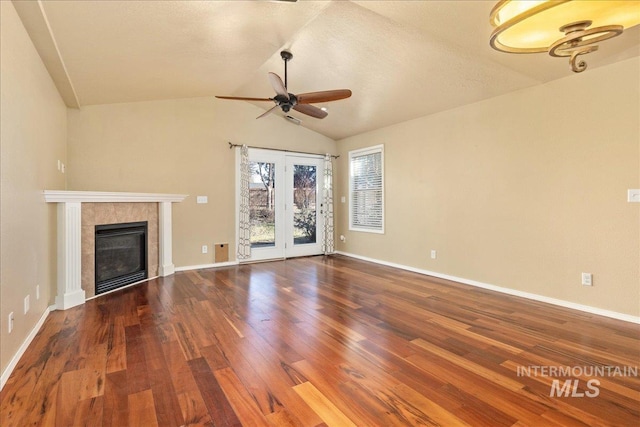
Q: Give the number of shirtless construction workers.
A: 0